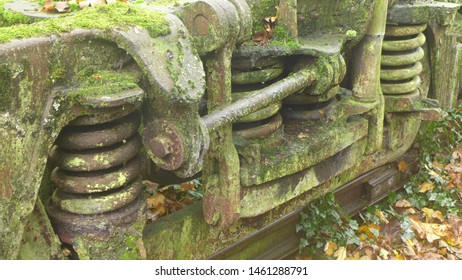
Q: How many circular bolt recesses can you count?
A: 2